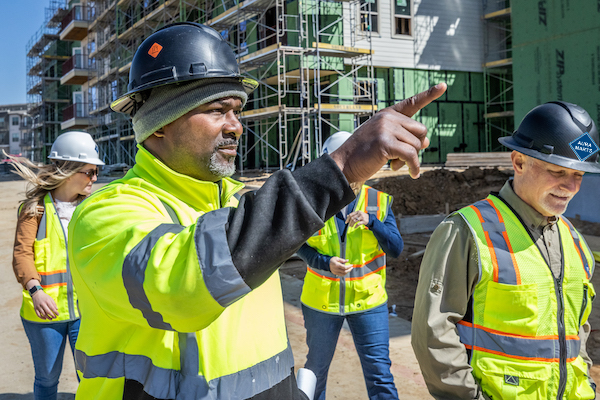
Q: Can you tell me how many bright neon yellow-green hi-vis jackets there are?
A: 4